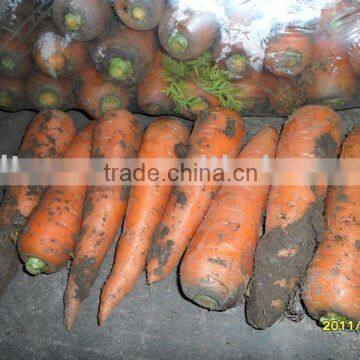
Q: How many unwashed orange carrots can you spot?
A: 8